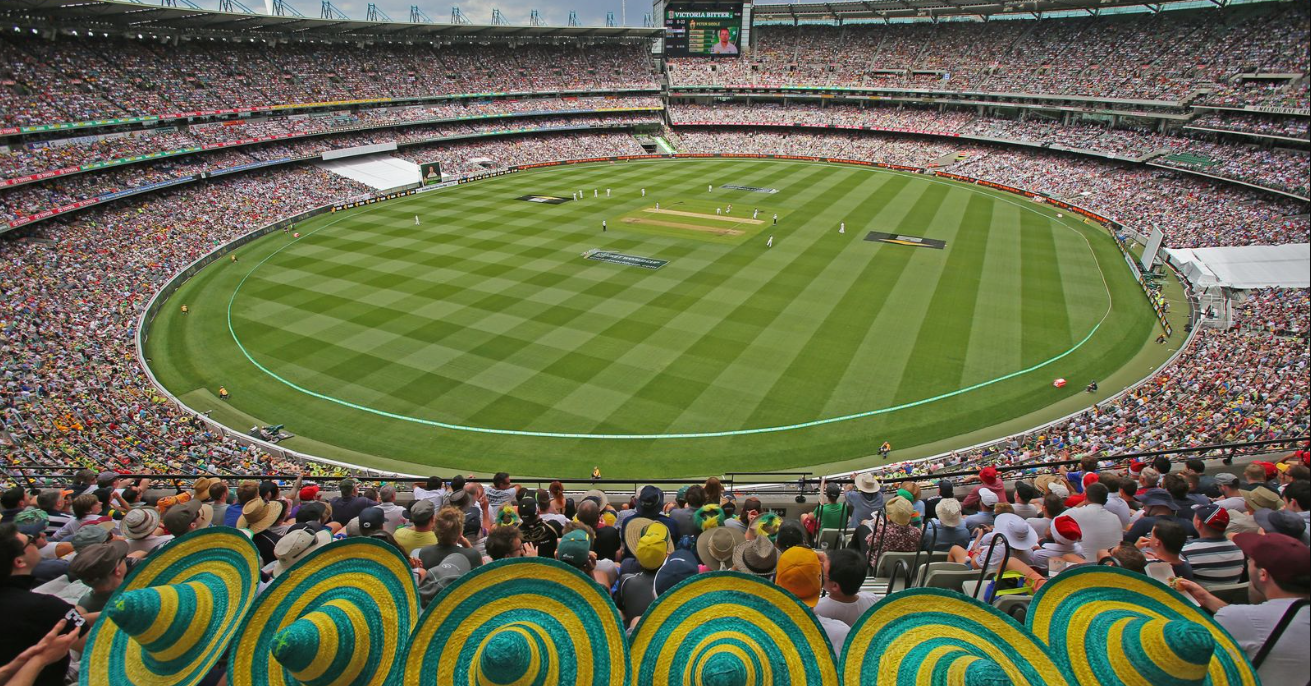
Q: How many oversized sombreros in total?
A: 6